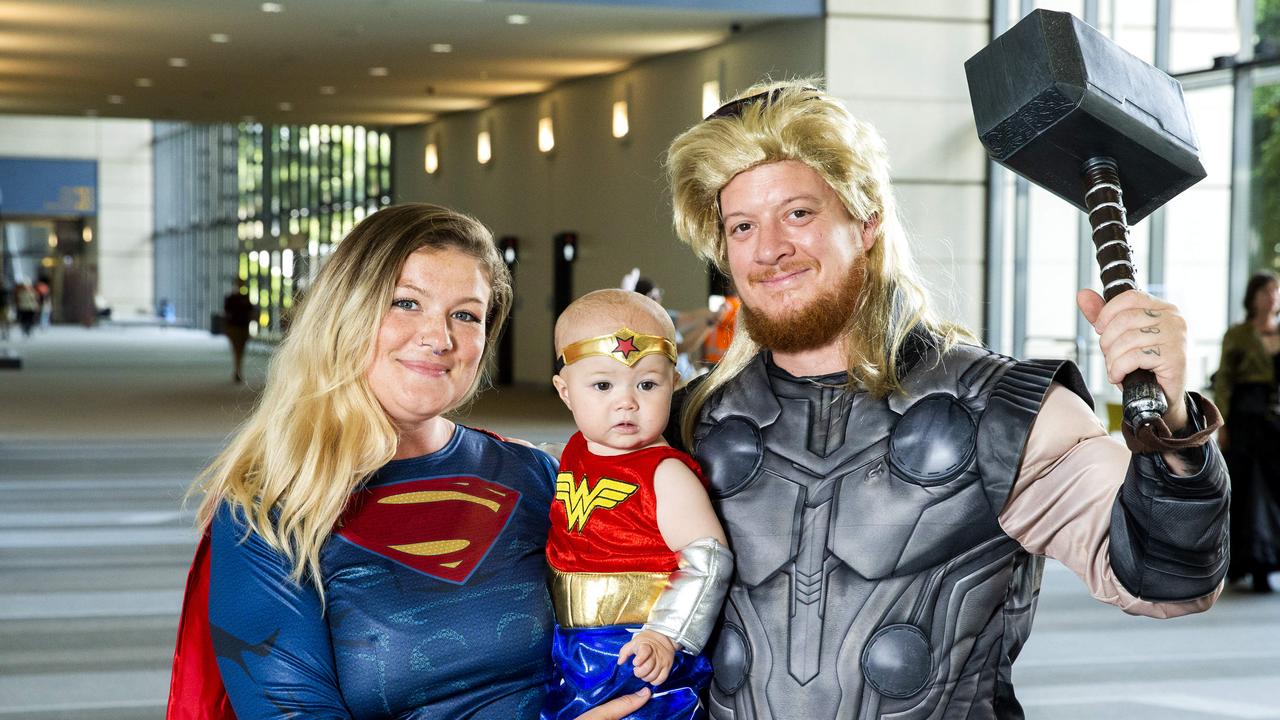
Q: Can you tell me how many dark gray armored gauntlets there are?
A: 1